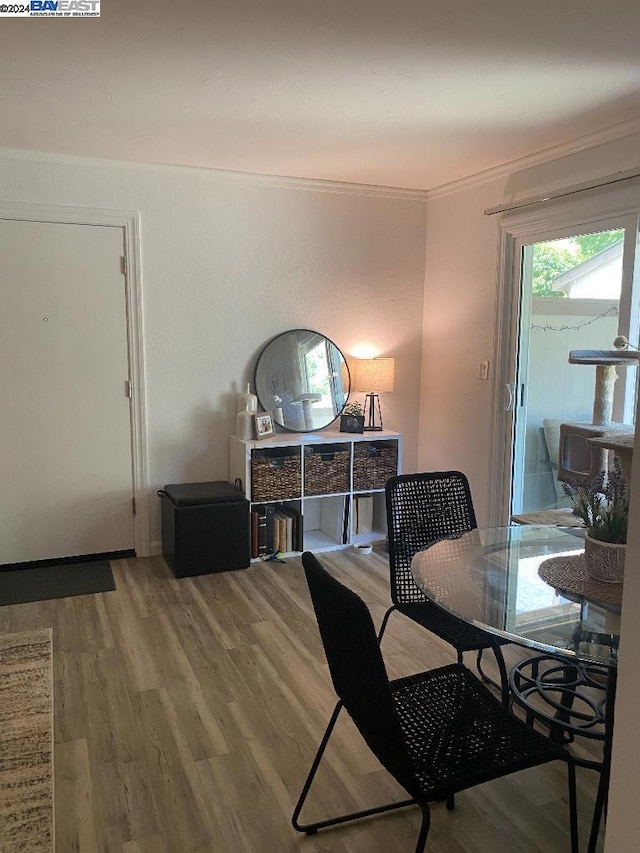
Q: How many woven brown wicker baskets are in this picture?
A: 3